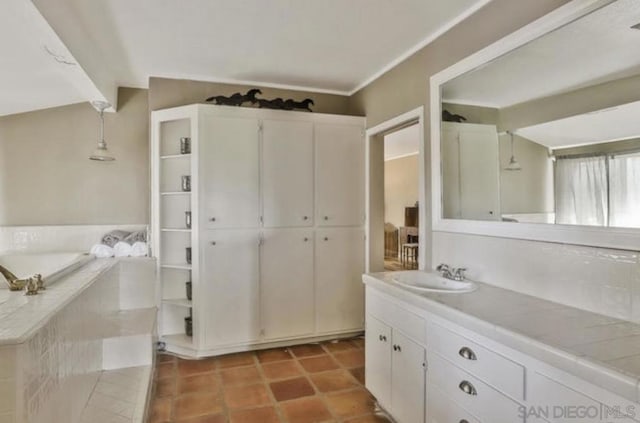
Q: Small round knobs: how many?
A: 8